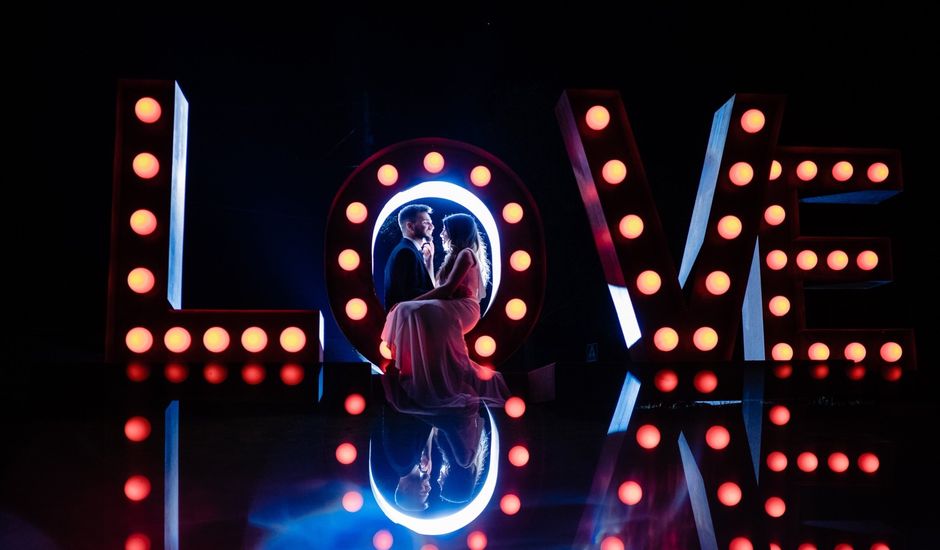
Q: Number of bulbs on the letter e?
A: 14